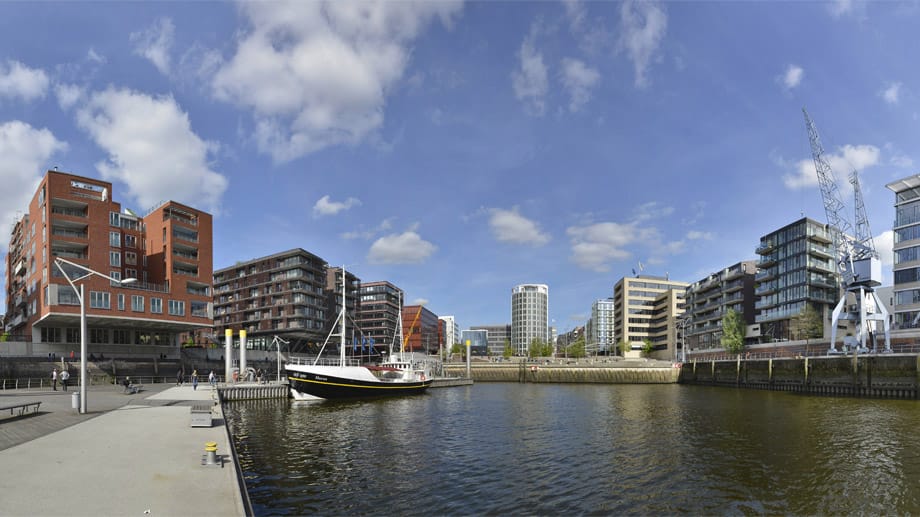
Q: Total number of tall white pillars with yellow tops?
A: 3